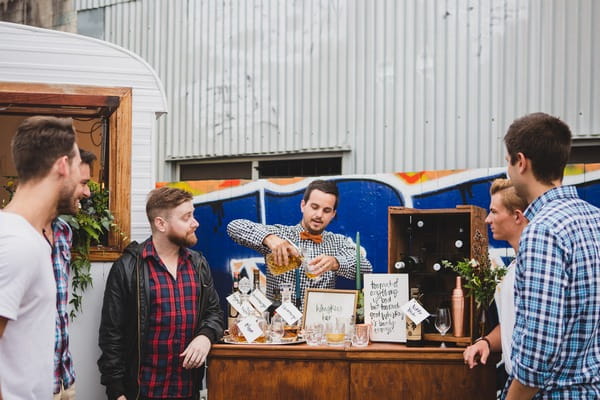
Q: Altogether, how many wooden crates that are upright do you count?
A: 1